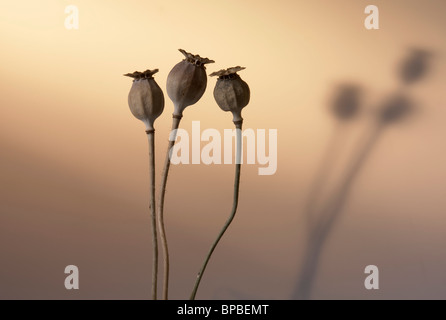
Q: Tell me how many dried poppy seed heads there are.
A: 3